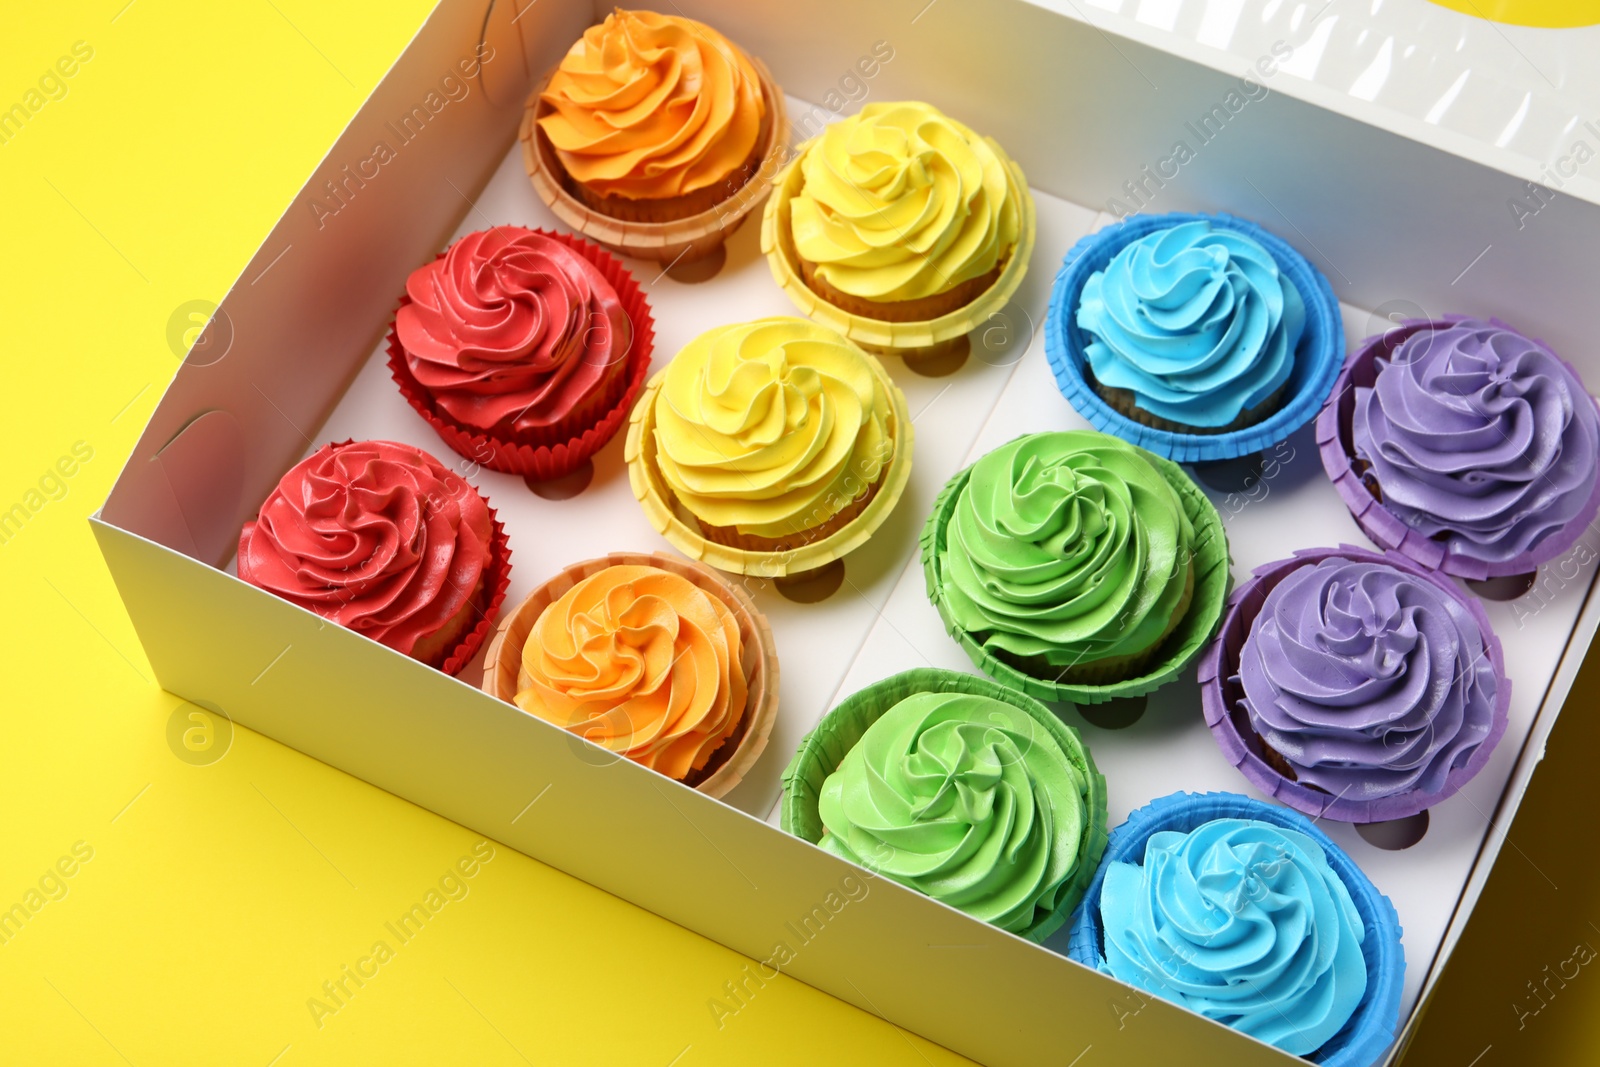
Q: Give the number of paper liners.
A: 12